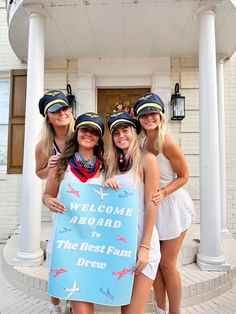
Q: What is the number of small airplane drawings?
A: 9